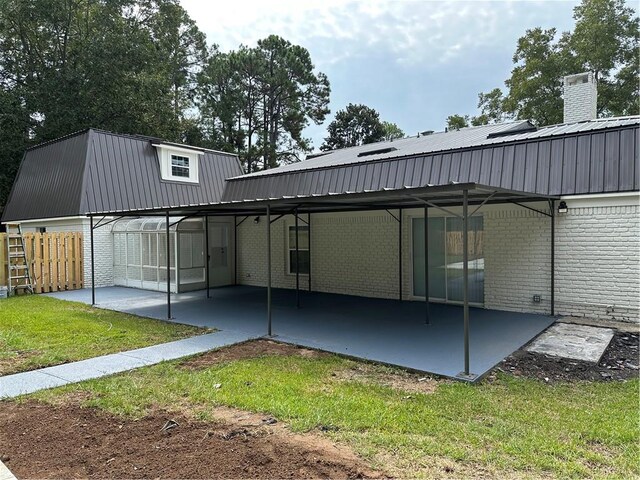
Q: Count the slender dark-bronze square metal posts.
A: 11